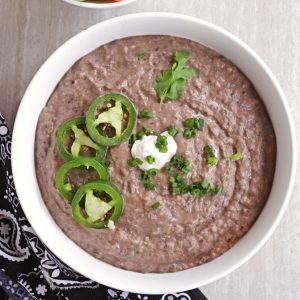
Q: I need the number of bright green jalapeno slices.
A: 4